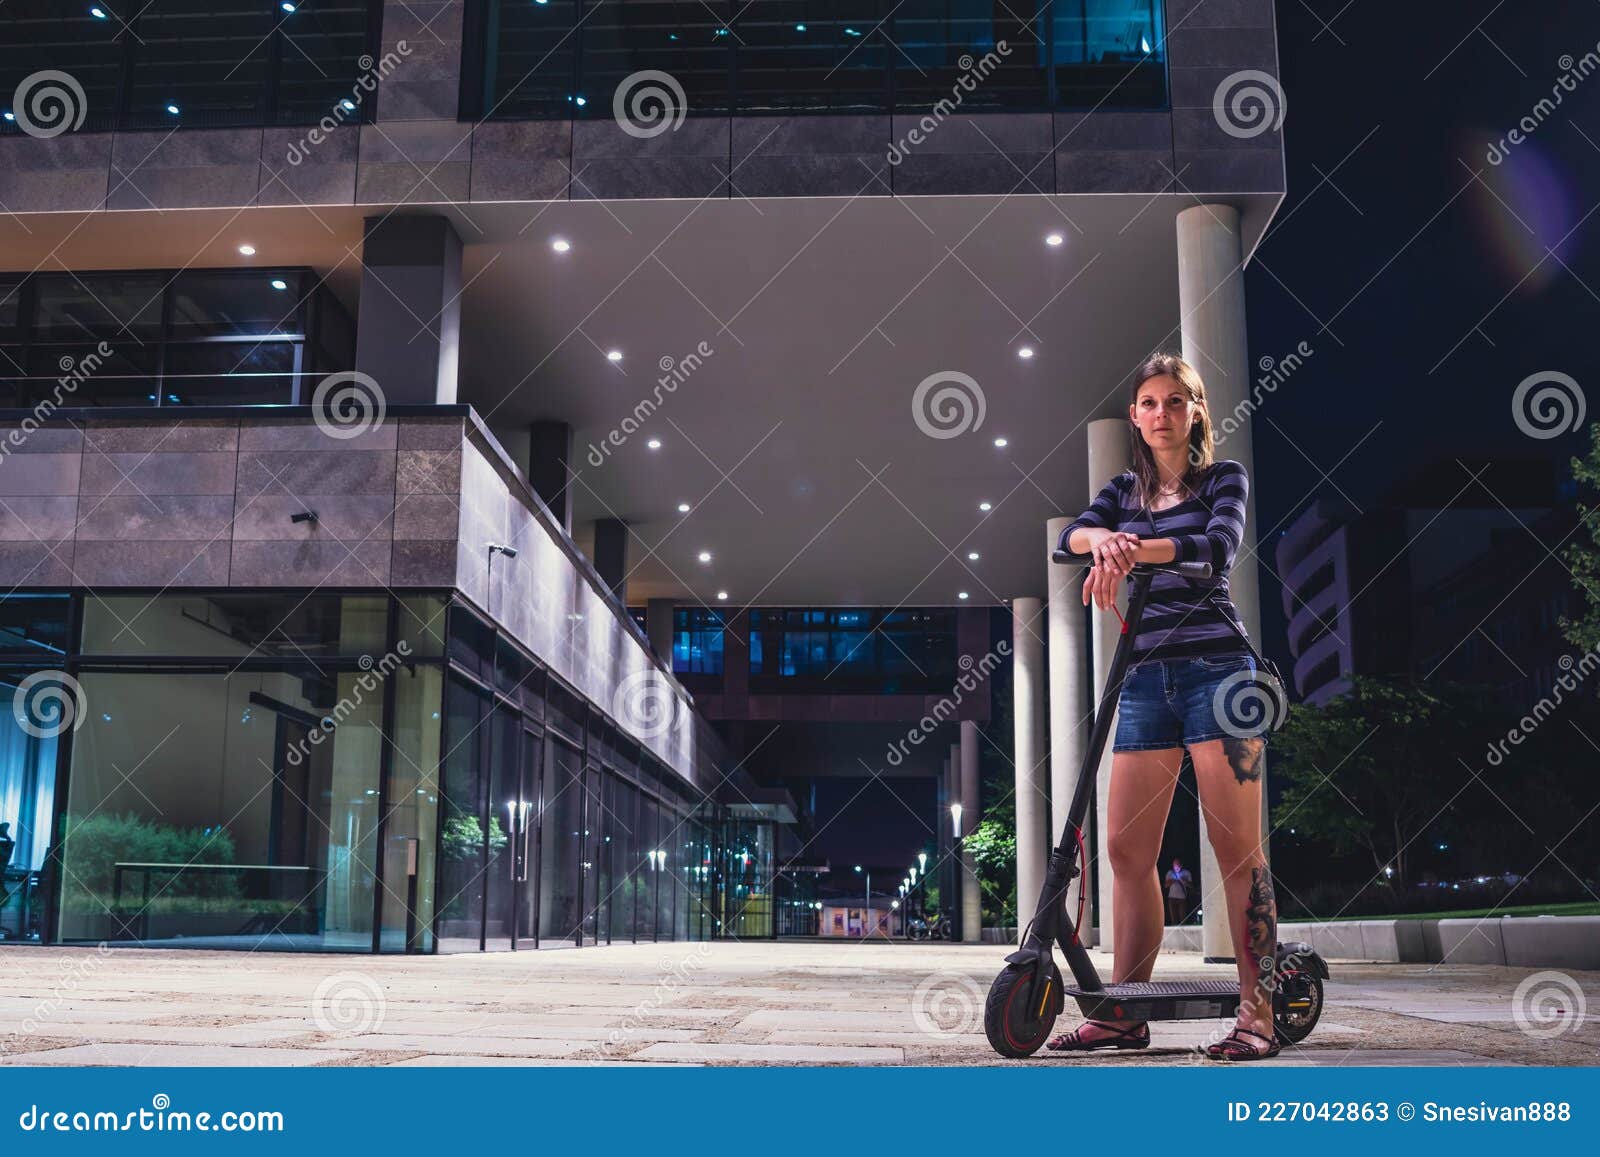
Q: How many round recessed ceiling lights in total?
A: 13